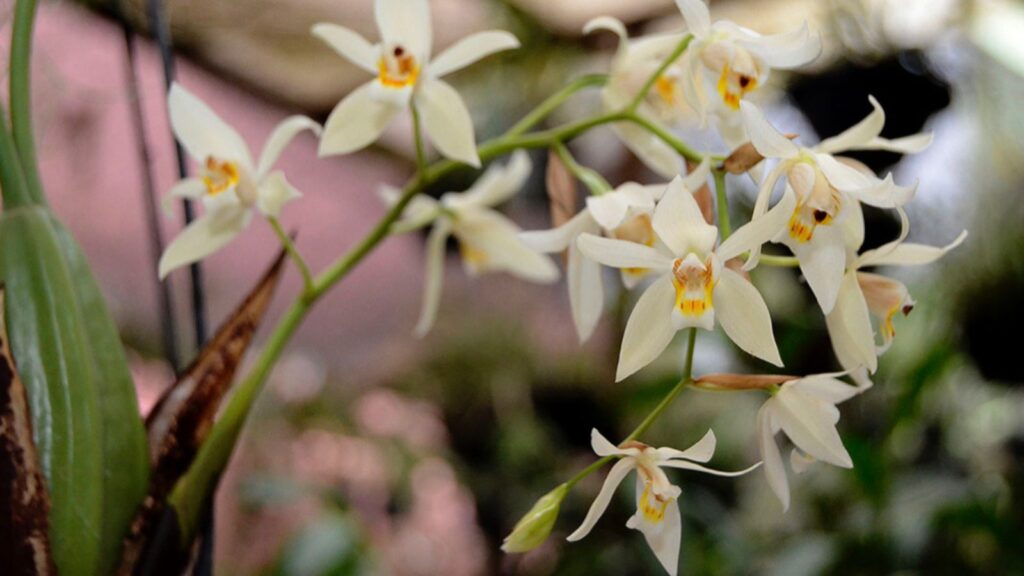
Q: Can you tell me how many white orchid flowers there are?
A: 11